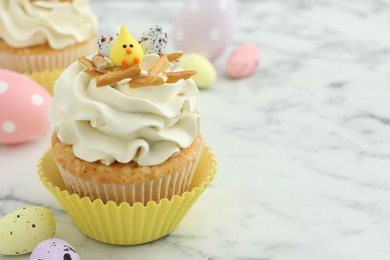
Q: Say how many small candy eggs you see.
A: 6